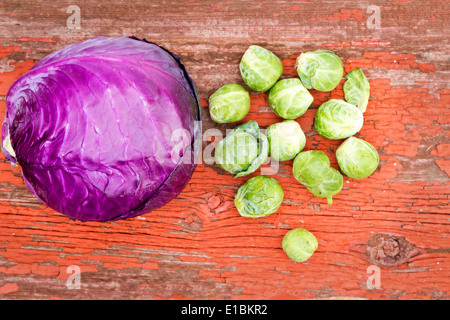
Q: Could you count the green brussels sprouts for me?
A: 11